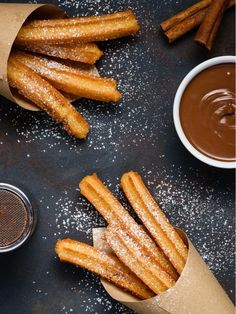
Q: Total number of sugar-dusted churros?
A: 8